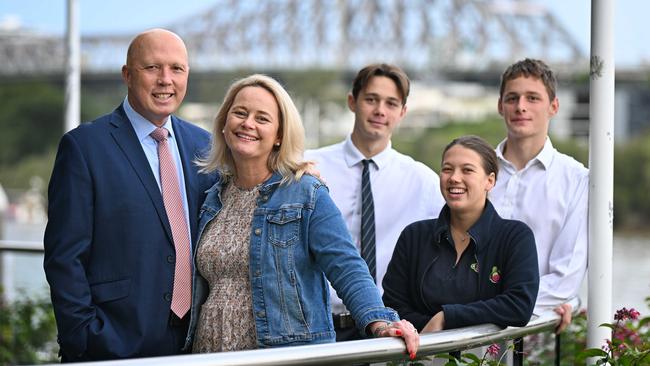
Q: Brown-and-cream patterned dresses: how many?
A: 1